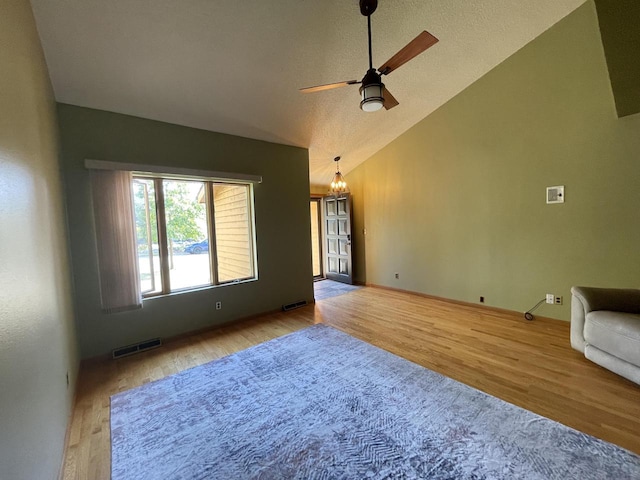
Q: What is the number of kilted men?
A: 0